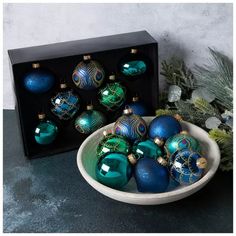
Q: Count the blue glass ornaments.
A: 8